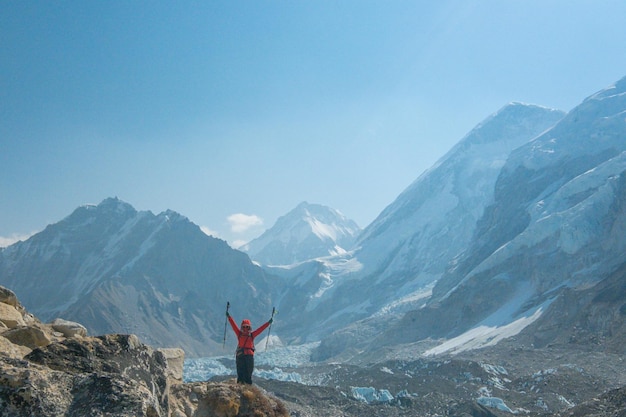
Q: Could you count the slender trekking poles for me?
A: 2